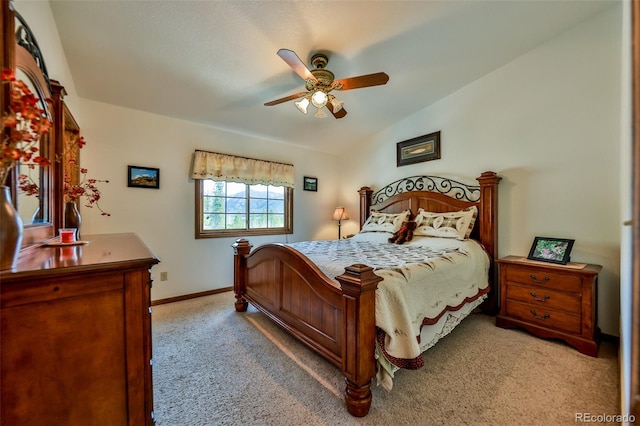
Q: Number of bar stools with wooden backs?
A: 0